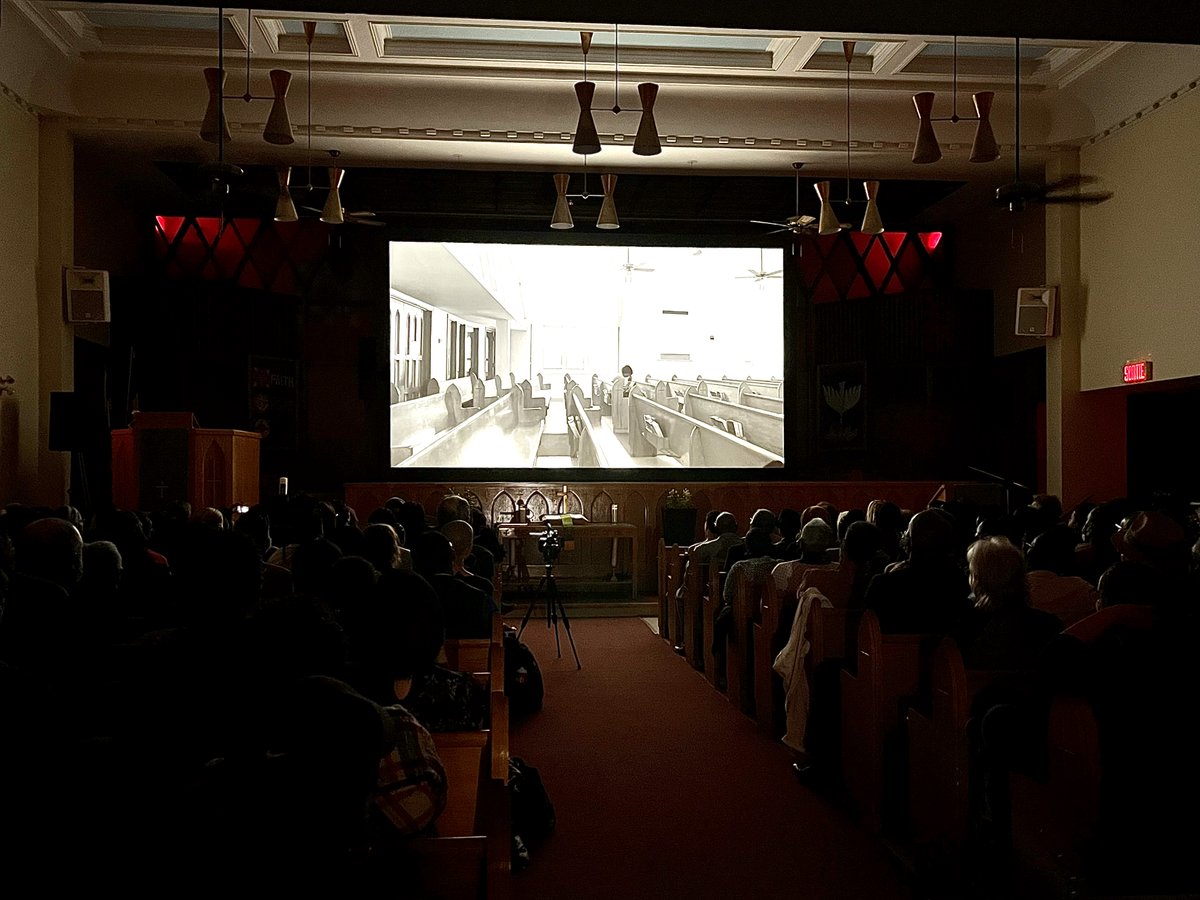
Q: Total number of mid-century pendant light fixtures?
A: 6